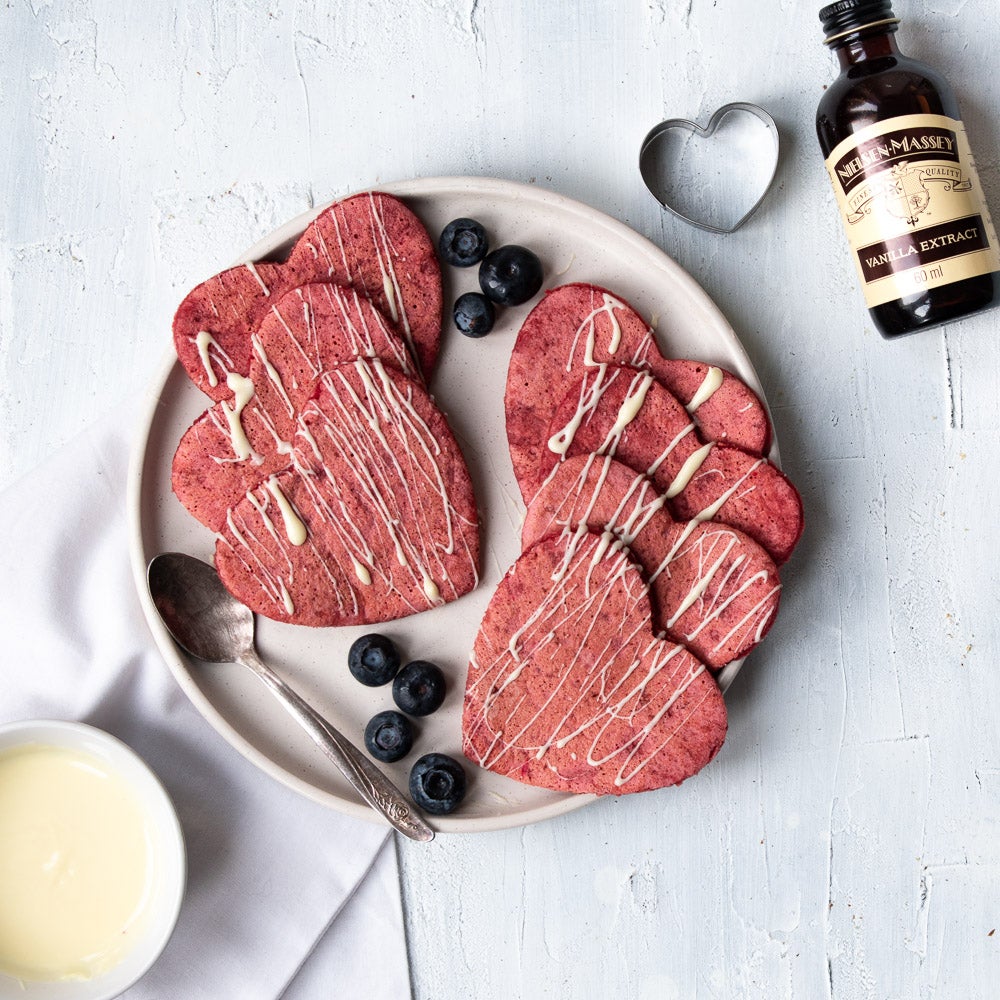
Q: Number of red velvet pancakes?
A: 7